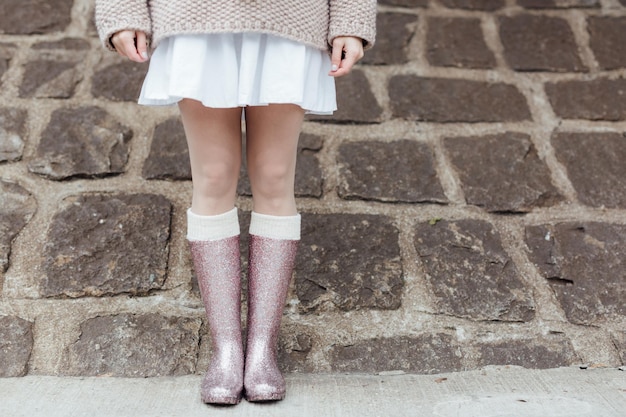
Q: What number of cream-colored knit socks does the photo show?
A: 2